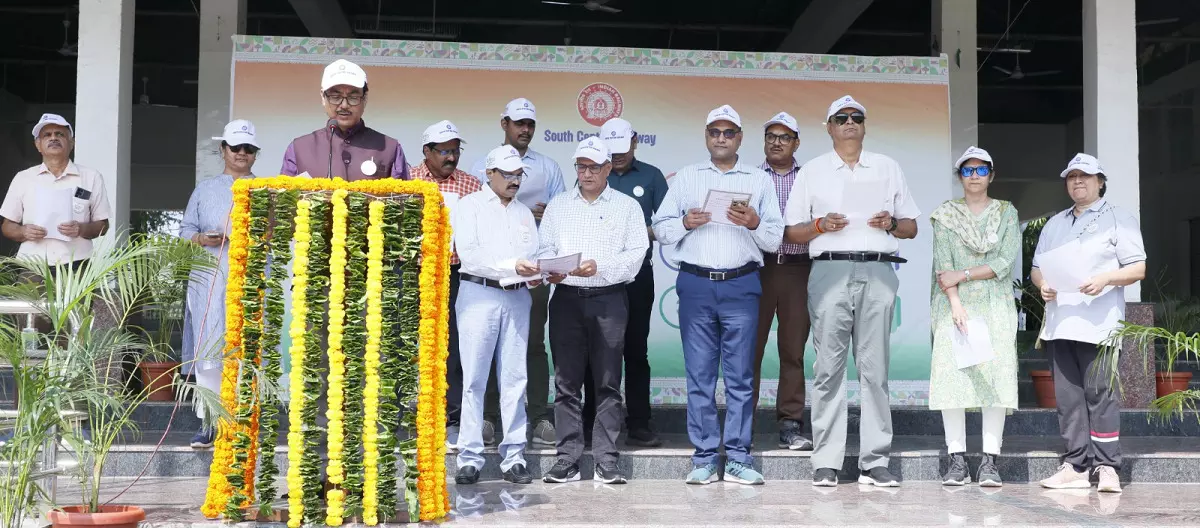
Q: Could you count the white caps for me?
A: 13